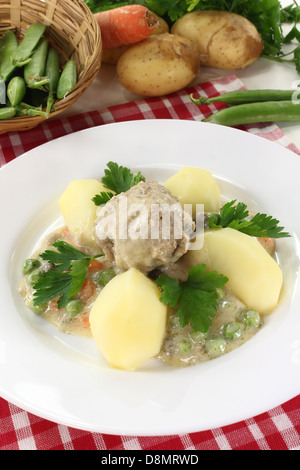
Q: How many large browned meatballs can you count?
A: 1